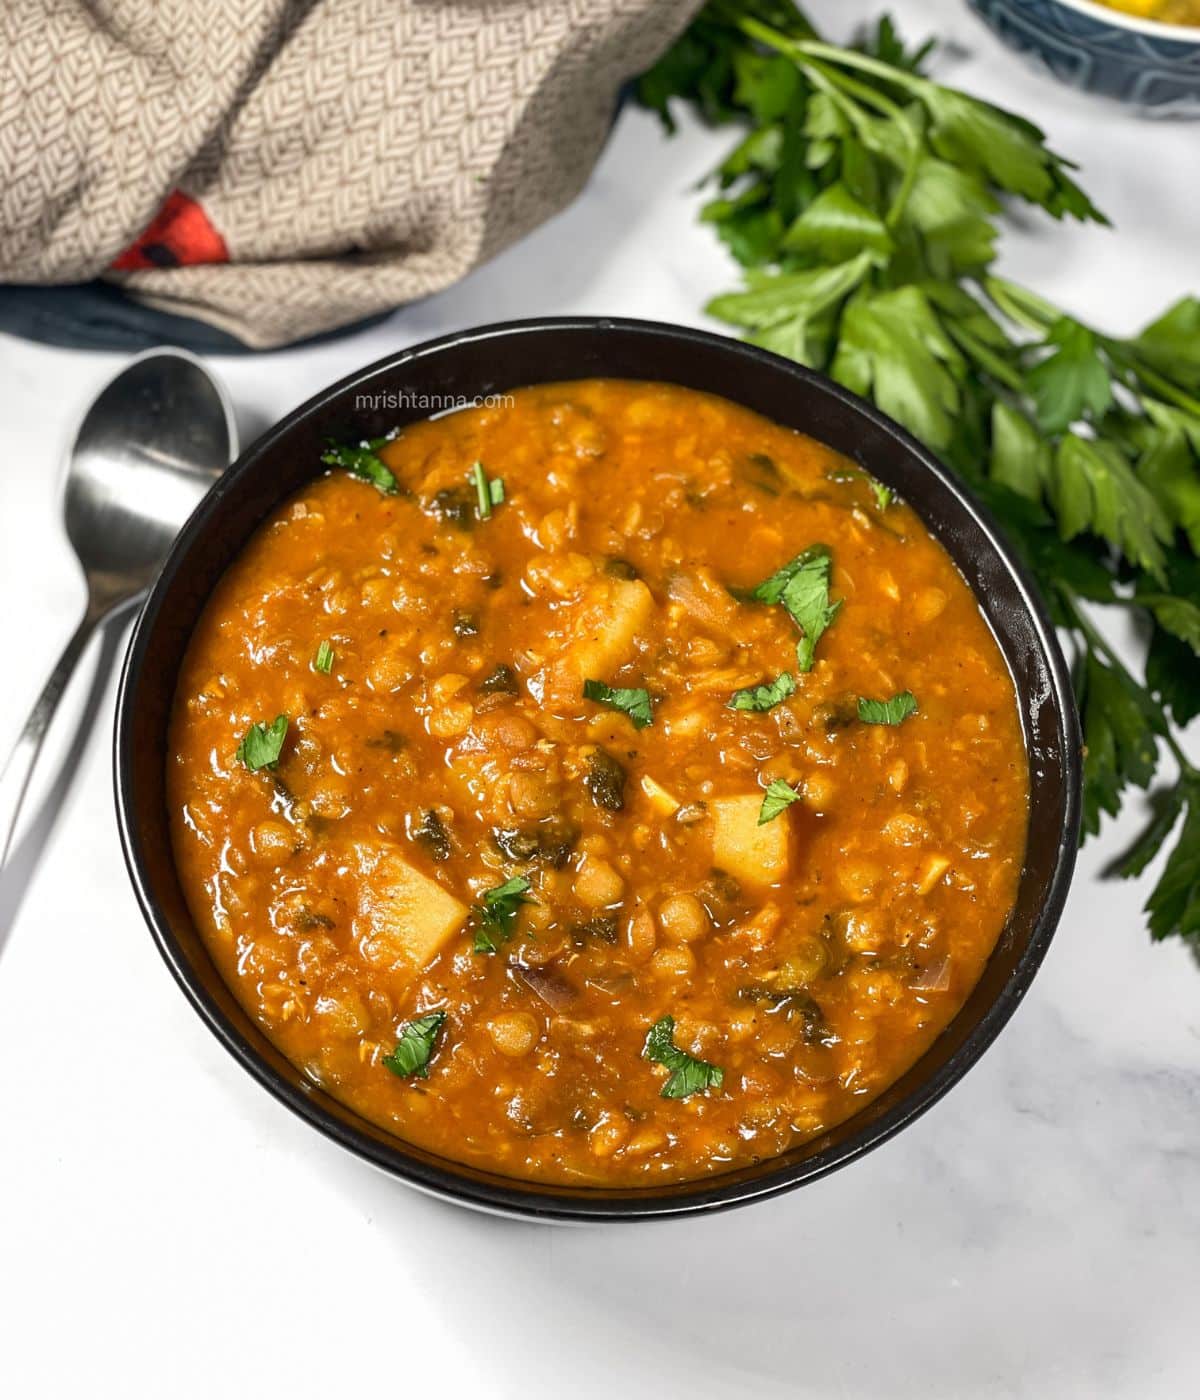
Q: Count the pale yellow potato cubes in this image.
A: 3